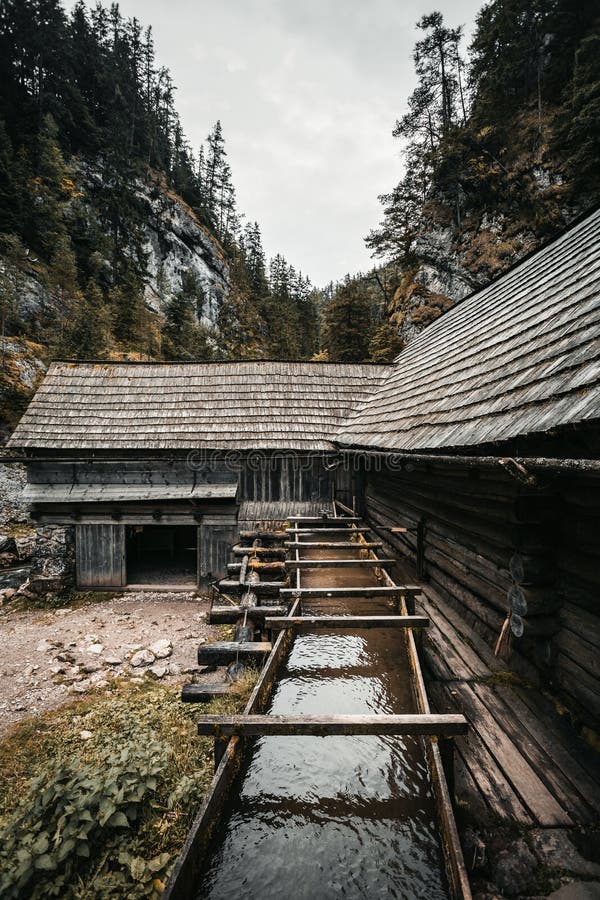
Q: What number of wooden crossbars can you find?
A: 7